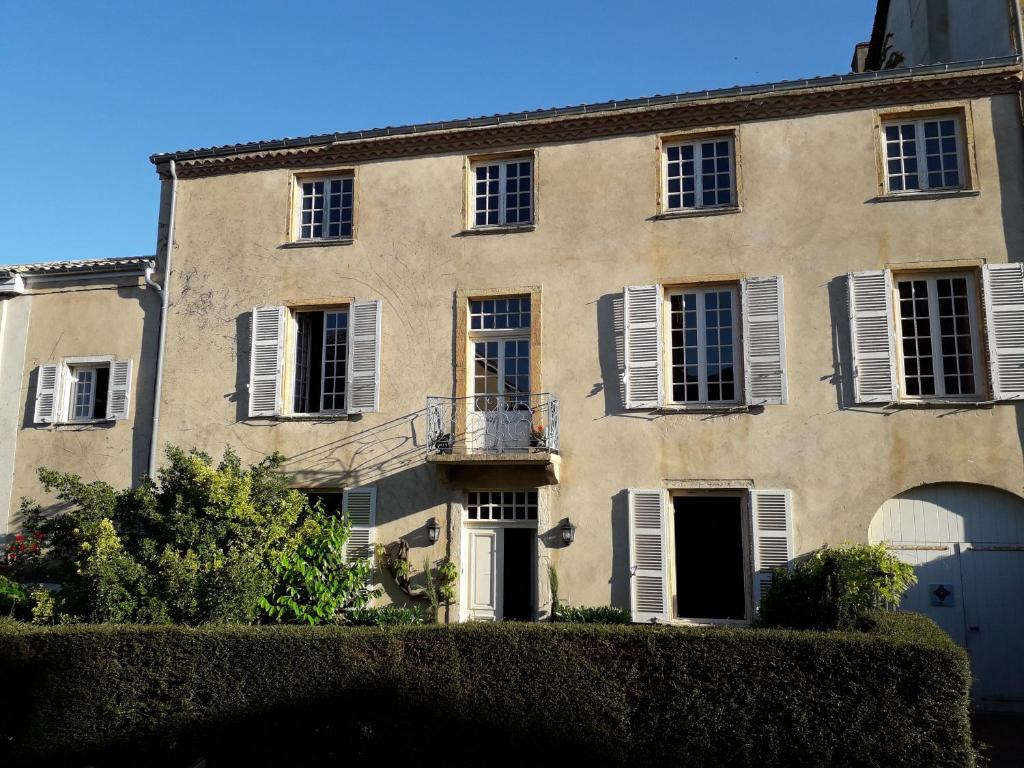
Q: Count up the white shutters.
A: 11